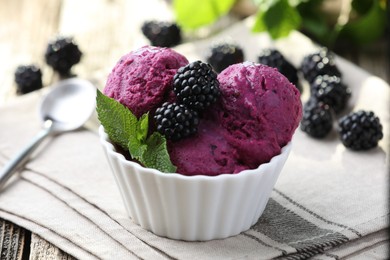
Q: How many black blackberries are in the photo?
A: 11